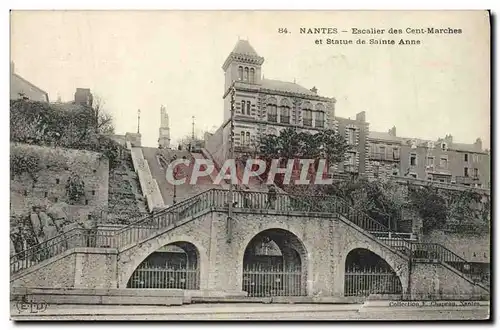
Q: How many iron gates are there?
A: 3